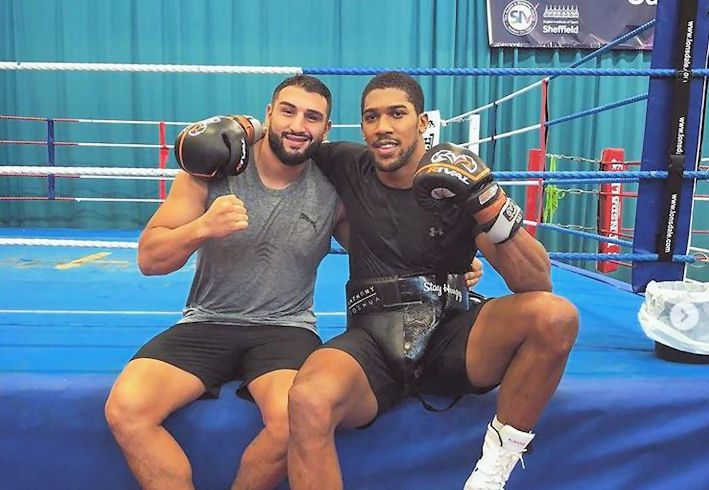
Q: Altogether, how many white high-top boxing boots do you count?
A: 1